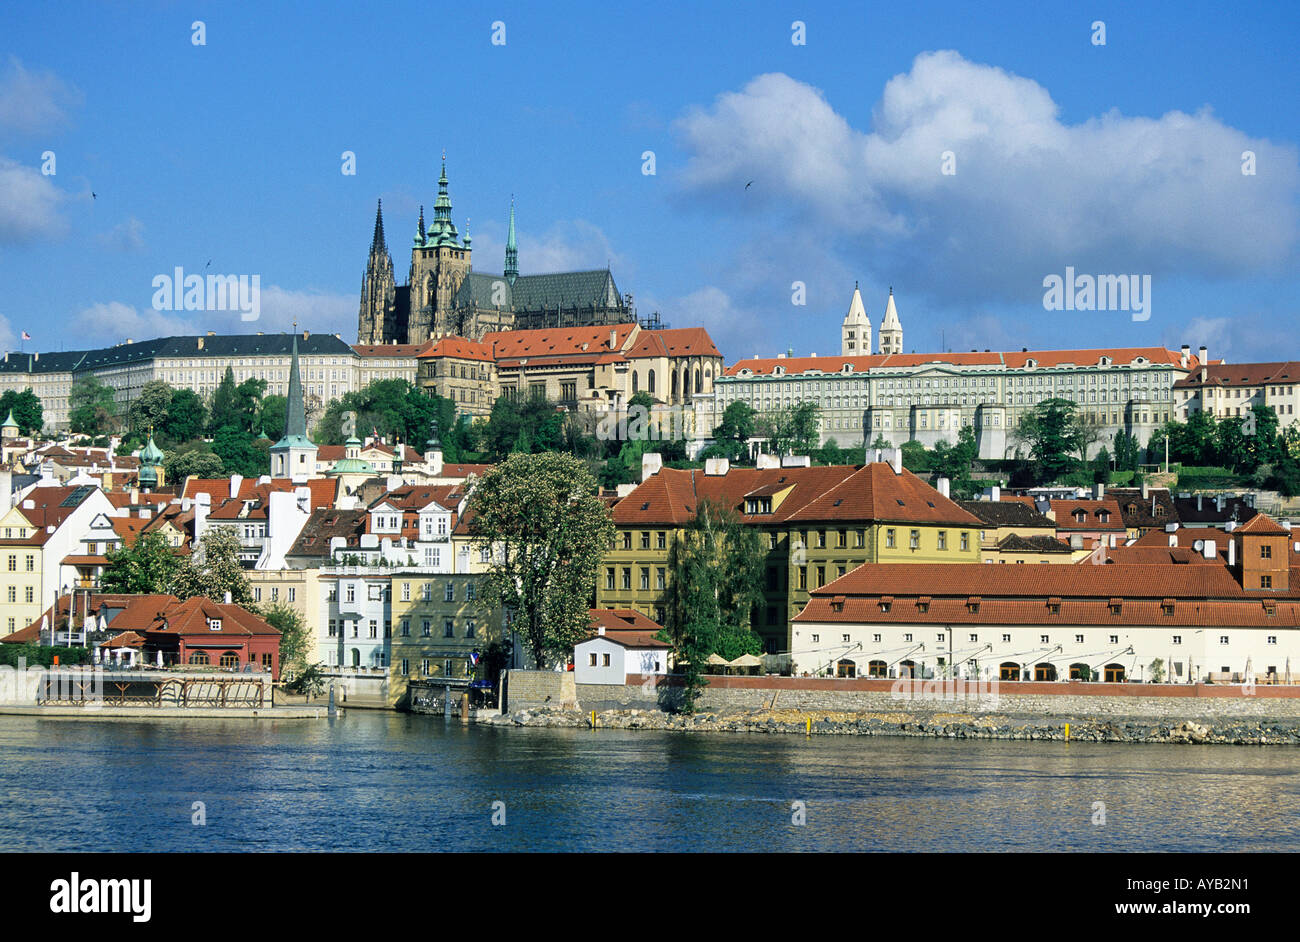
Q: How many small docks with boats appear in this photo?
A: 0